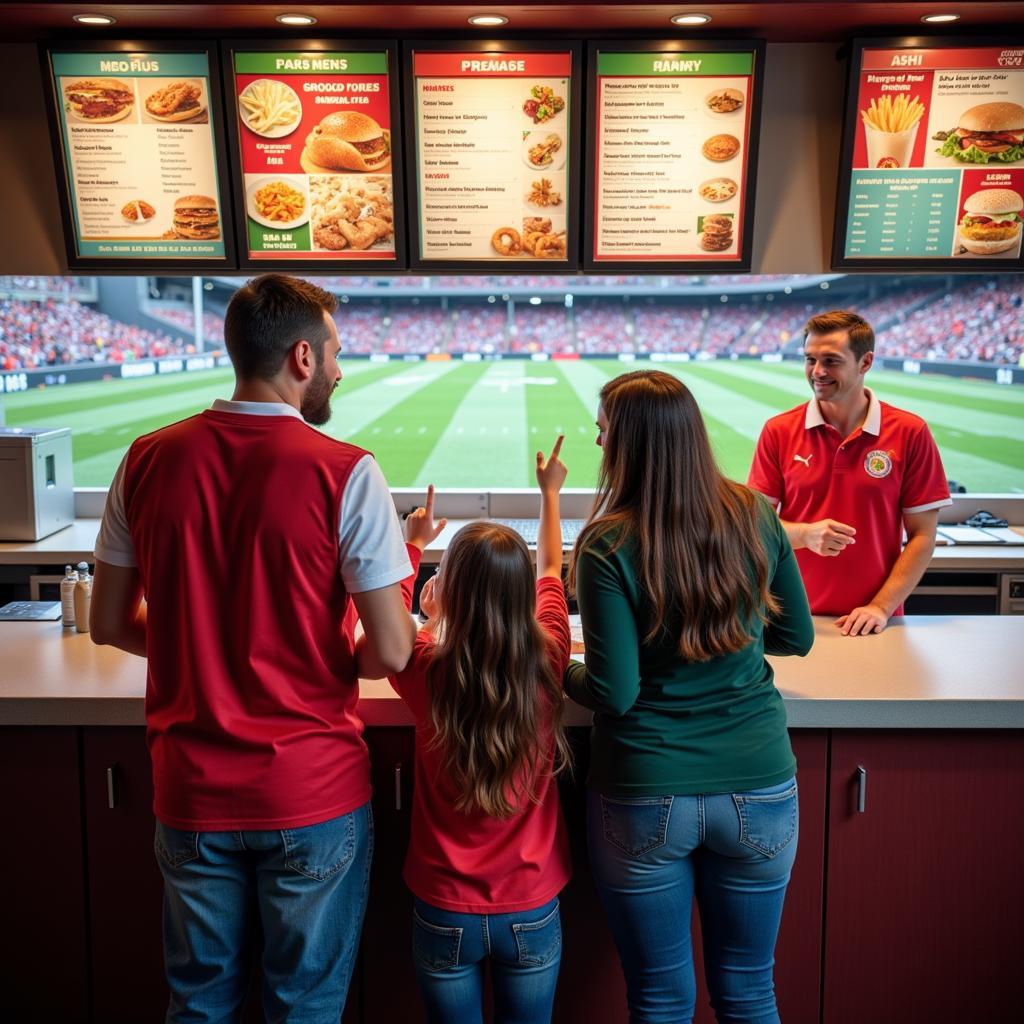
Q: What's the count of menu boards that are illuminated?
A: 5